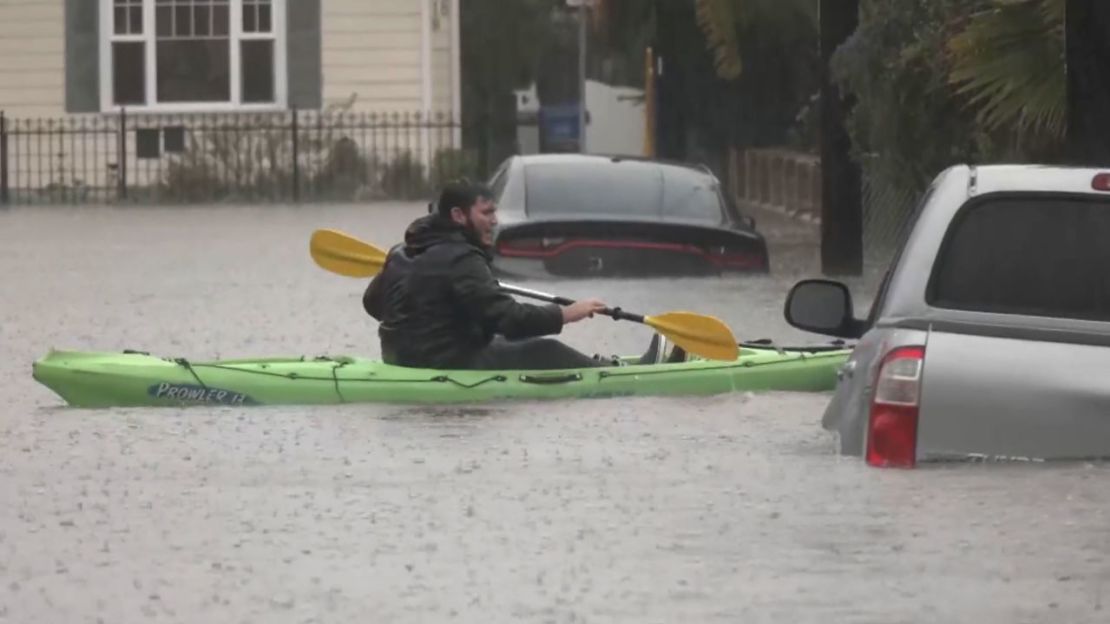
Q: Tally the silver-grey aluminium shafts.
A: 1